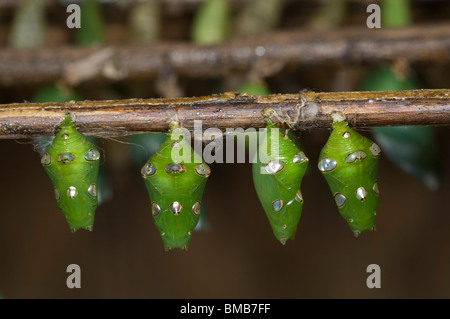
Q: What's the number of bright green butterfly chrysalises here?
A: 4